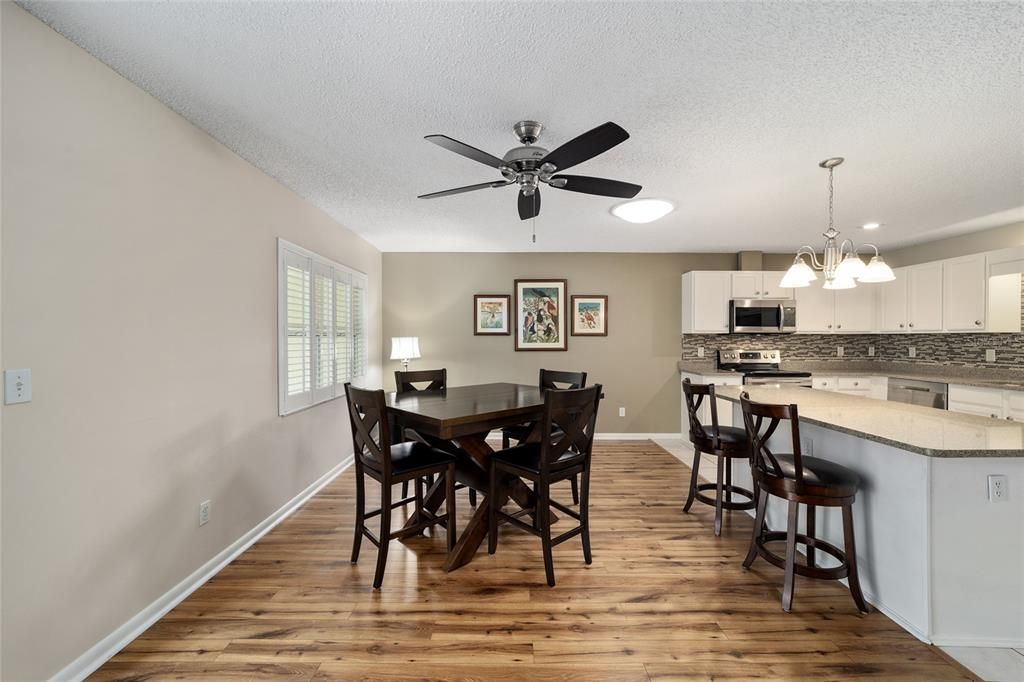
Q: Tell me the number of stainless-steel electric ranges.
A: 1